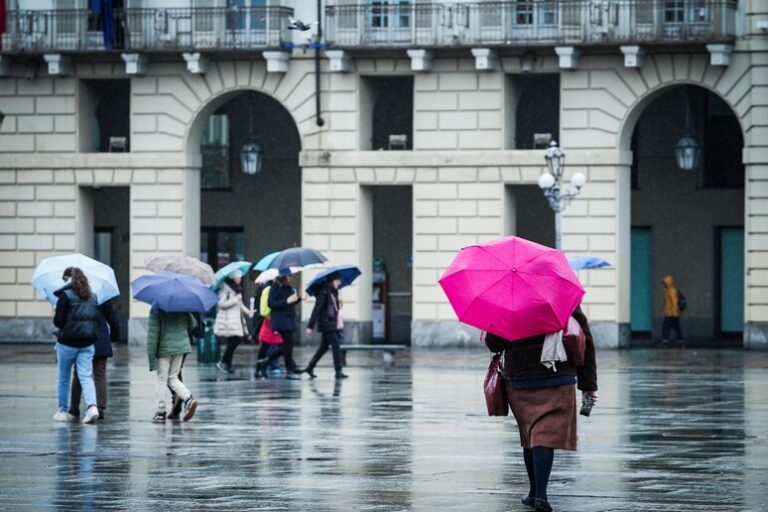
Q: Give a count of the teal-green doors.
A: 2